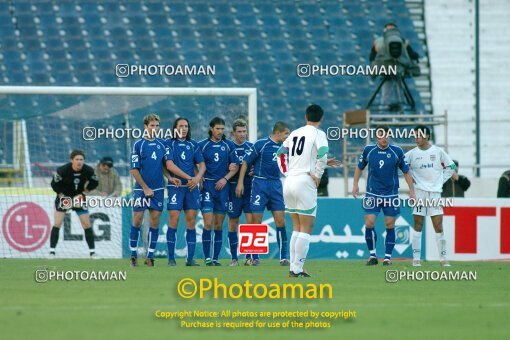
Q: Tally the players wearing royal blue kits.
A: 6